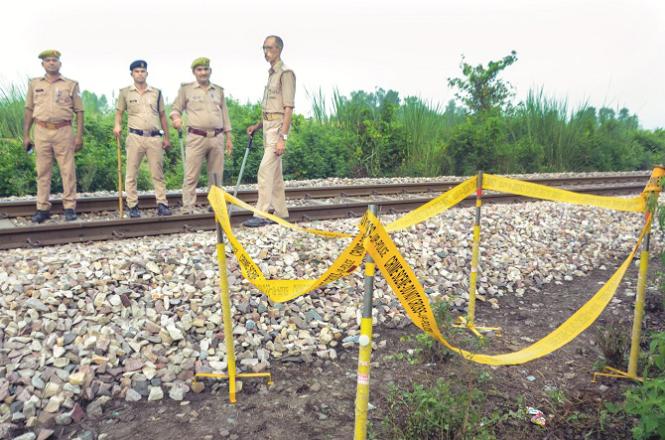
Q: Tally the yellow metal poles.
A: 4